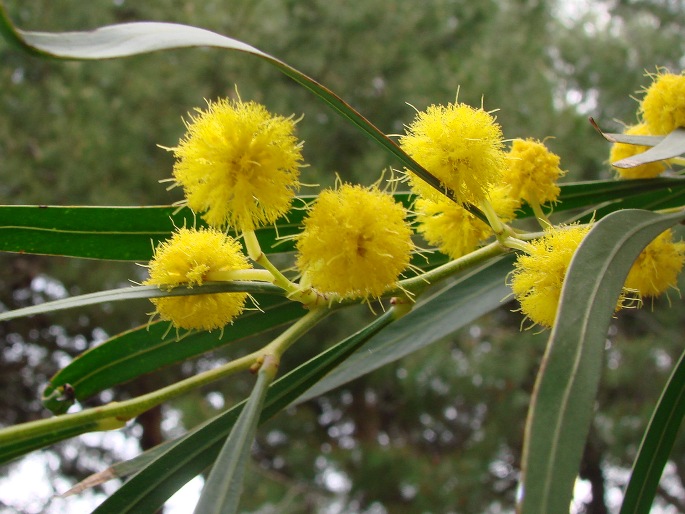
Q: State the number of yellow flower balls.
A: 10